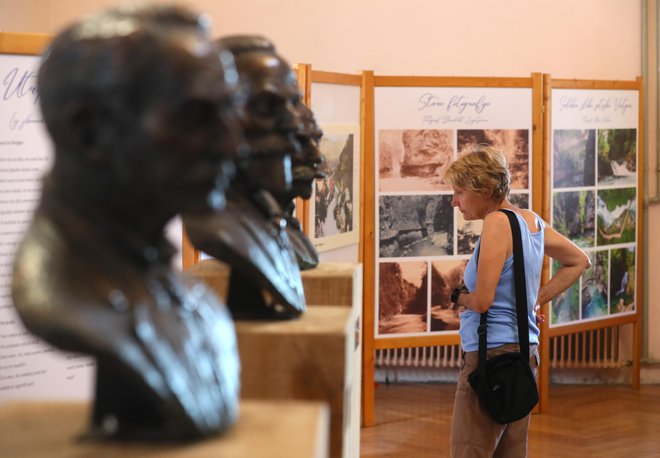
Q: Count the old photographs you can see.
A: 6